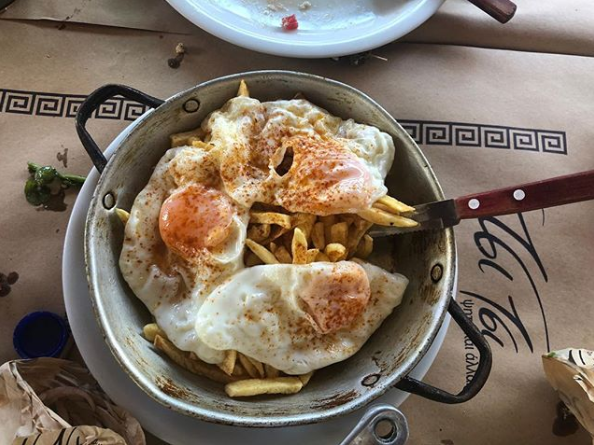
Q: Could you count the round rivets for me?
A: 6